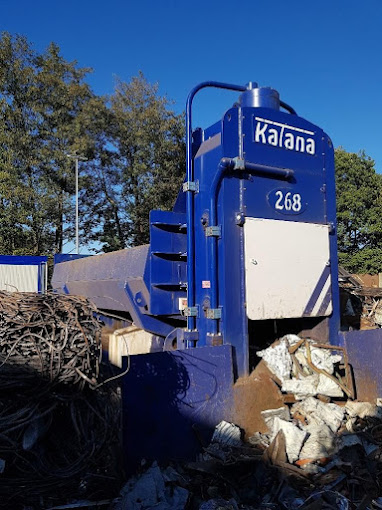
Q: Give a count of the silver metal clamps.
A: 5